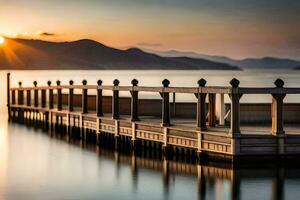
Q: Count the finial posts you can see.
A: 13